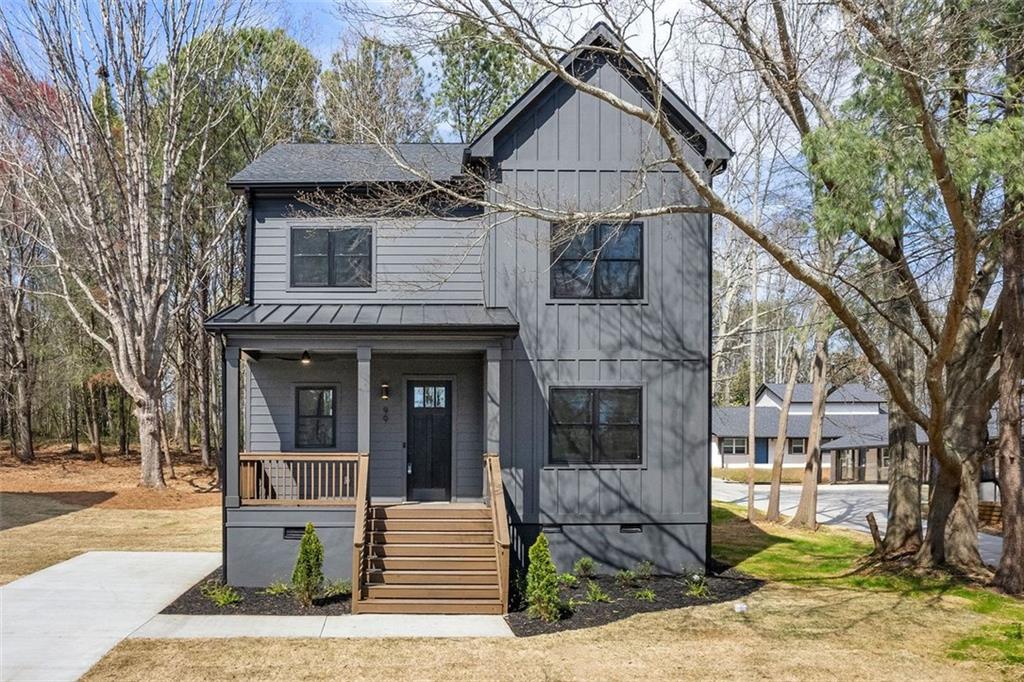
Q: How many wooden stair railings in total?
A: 2